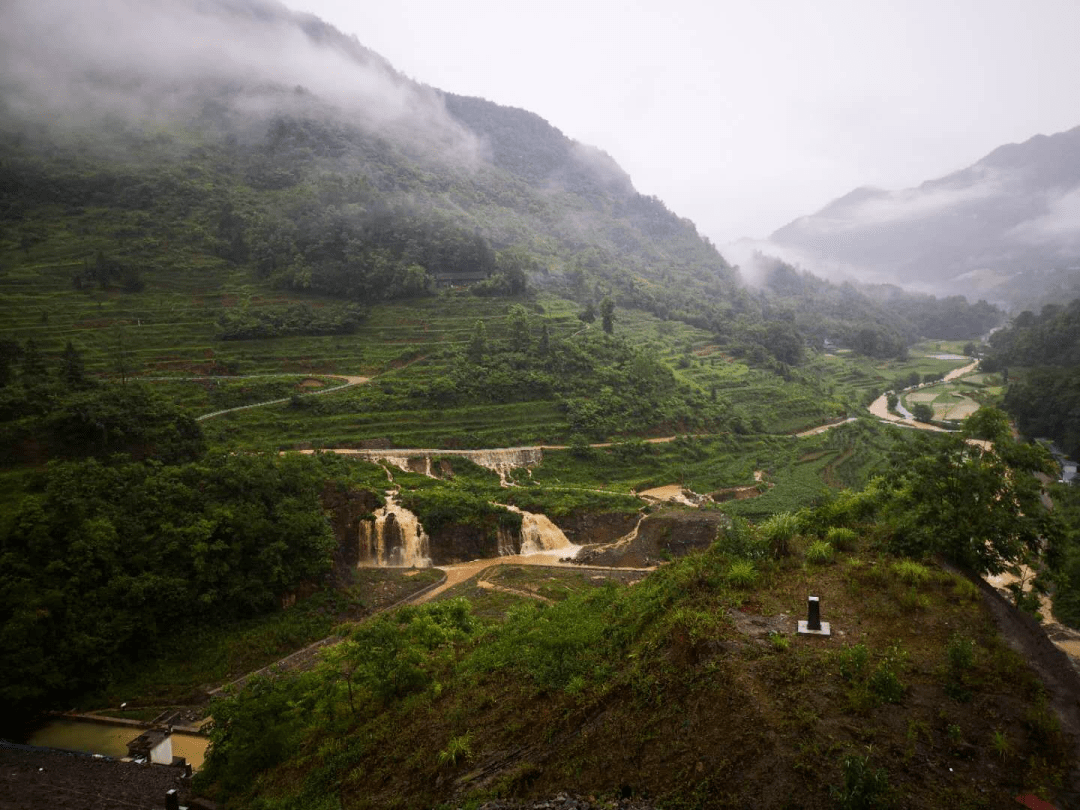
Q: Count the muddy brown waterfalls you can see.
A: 2